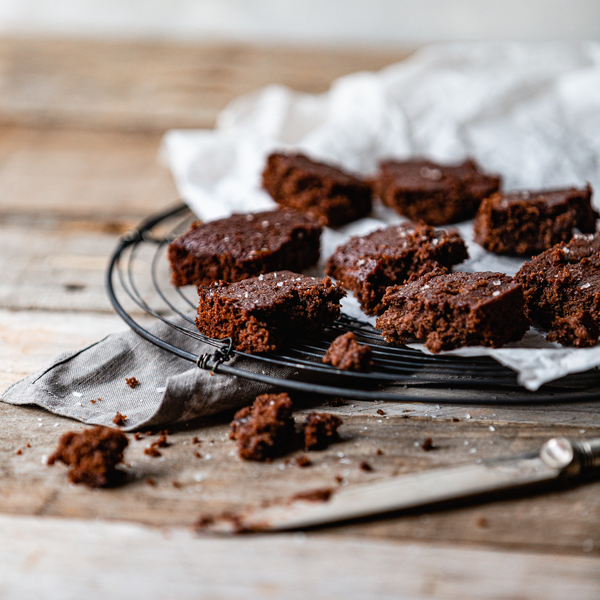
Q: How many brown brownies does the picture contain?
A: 8